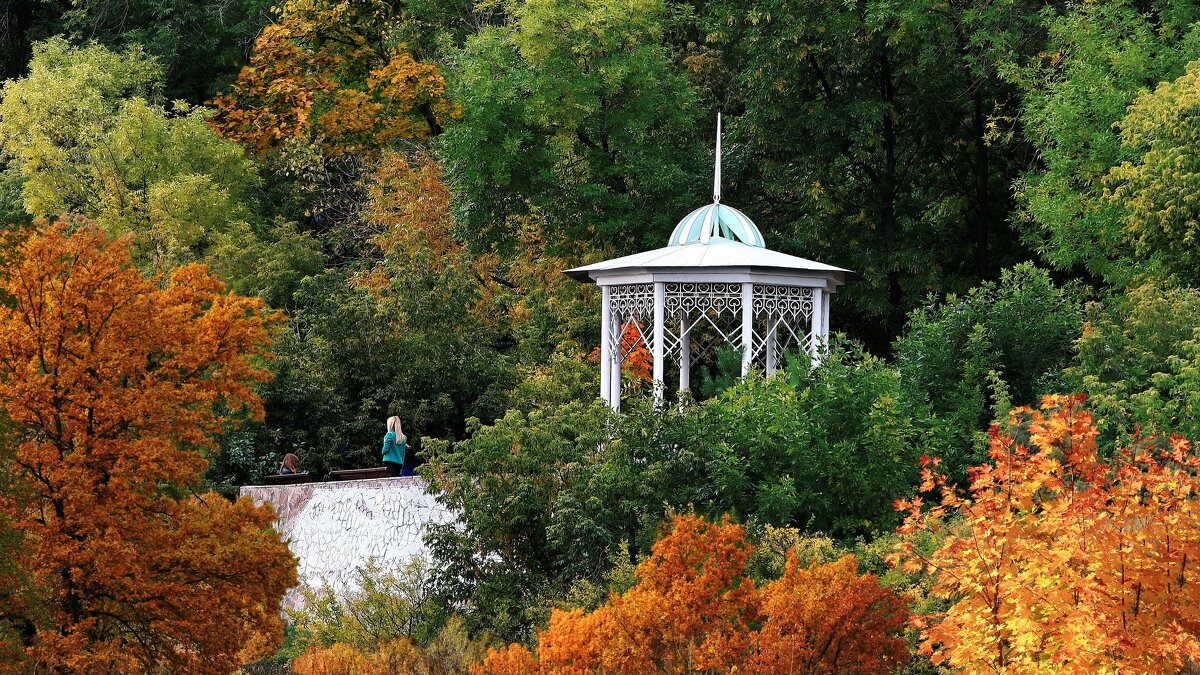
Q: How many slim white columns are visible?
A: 8